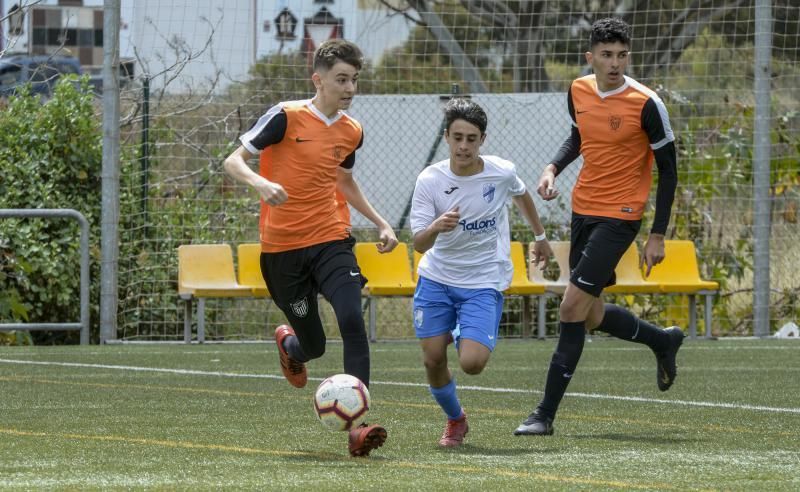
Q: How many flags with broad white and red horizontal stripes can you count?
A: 0